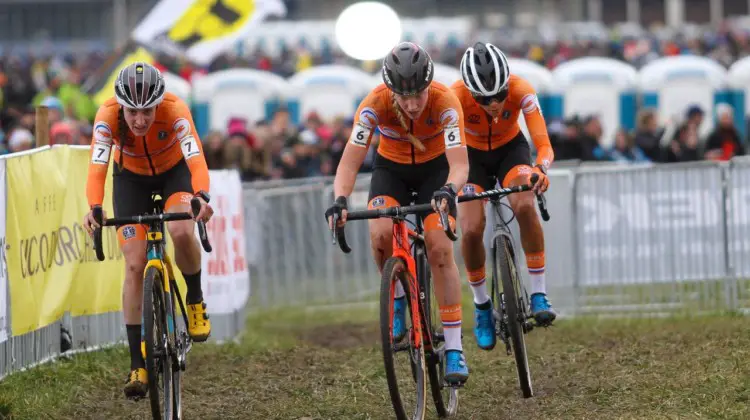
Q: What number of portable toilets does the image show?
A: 8